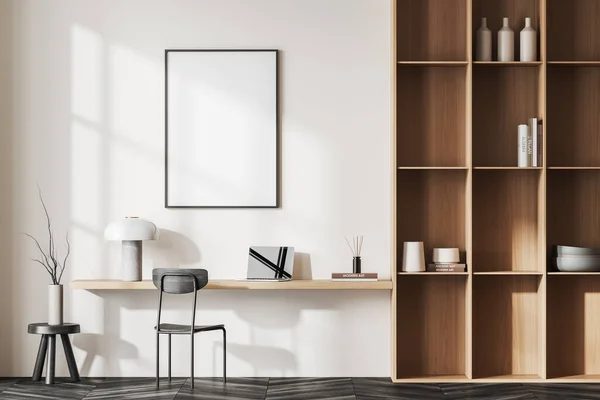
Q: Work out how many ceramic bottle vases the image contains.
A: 3